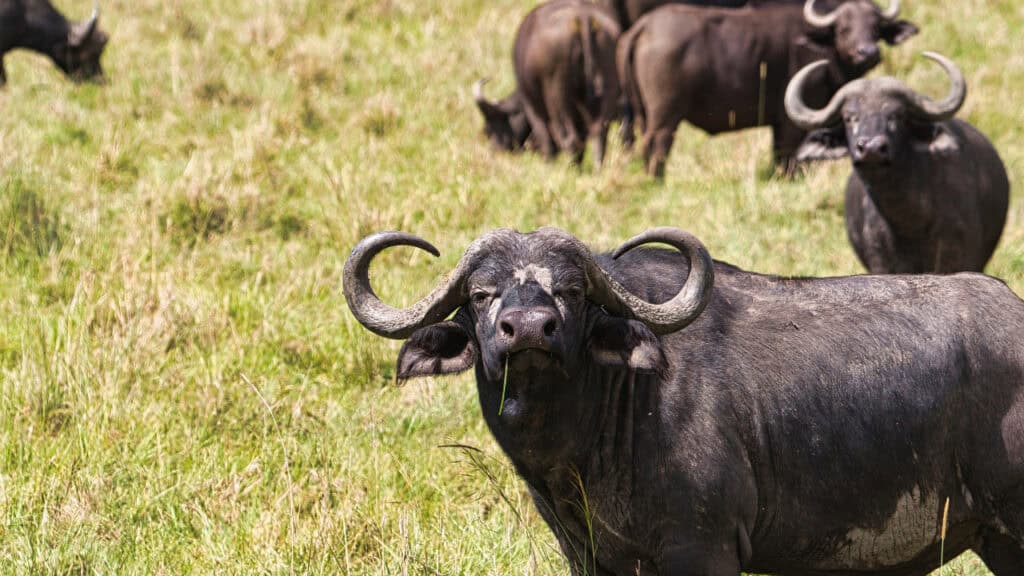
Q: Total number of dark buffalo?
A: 6